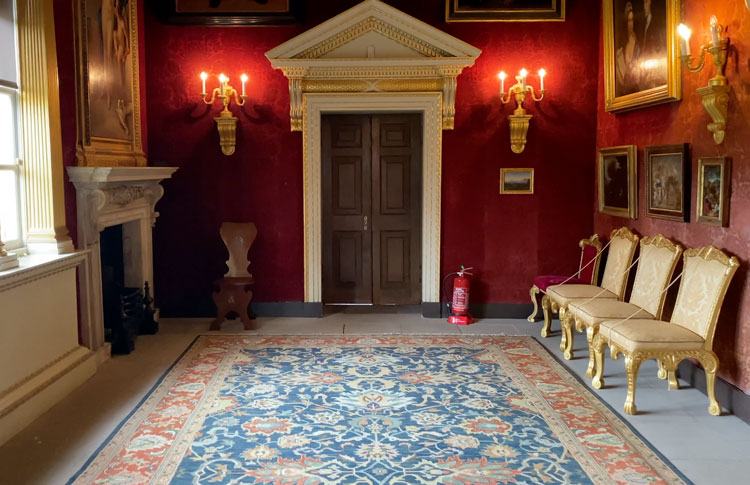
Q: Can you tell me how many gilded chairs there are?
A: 4